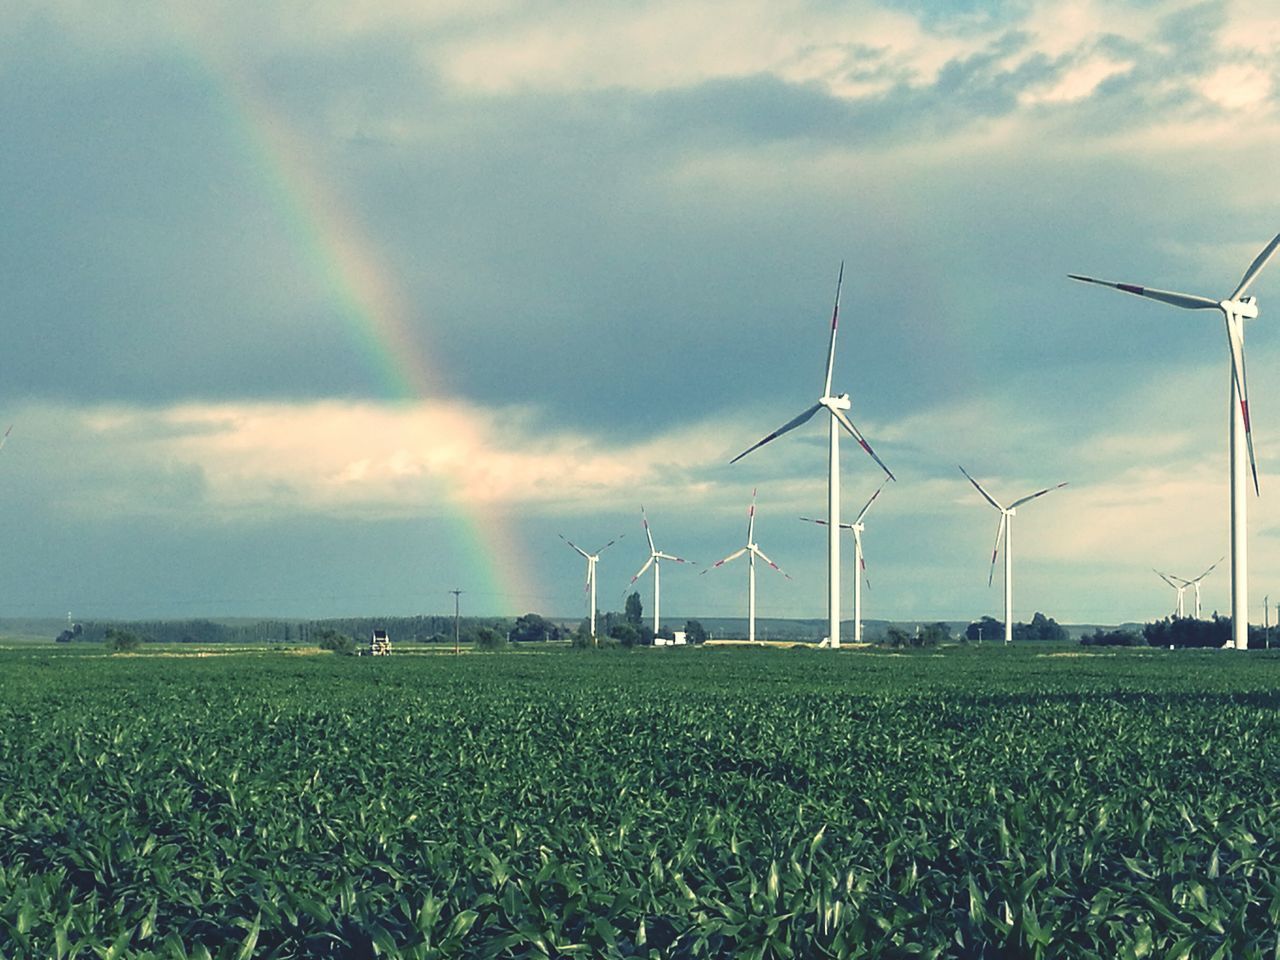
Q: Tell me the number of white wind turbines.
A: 9